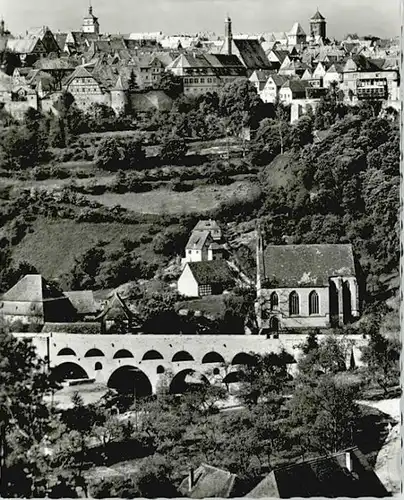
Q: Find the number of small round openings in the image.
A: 3